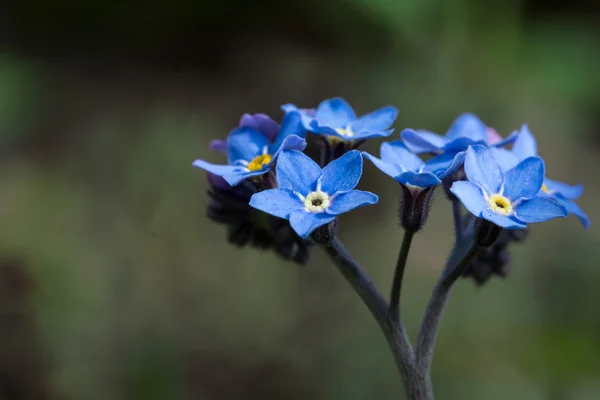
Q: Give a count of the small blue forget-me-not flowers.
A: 7